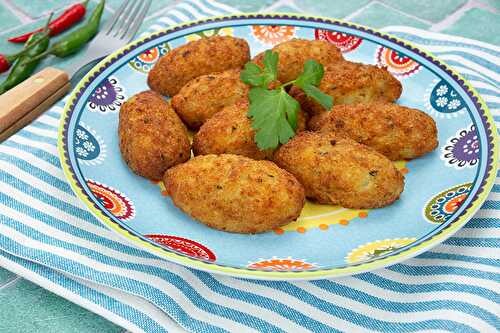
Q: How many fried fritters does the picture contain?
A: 9